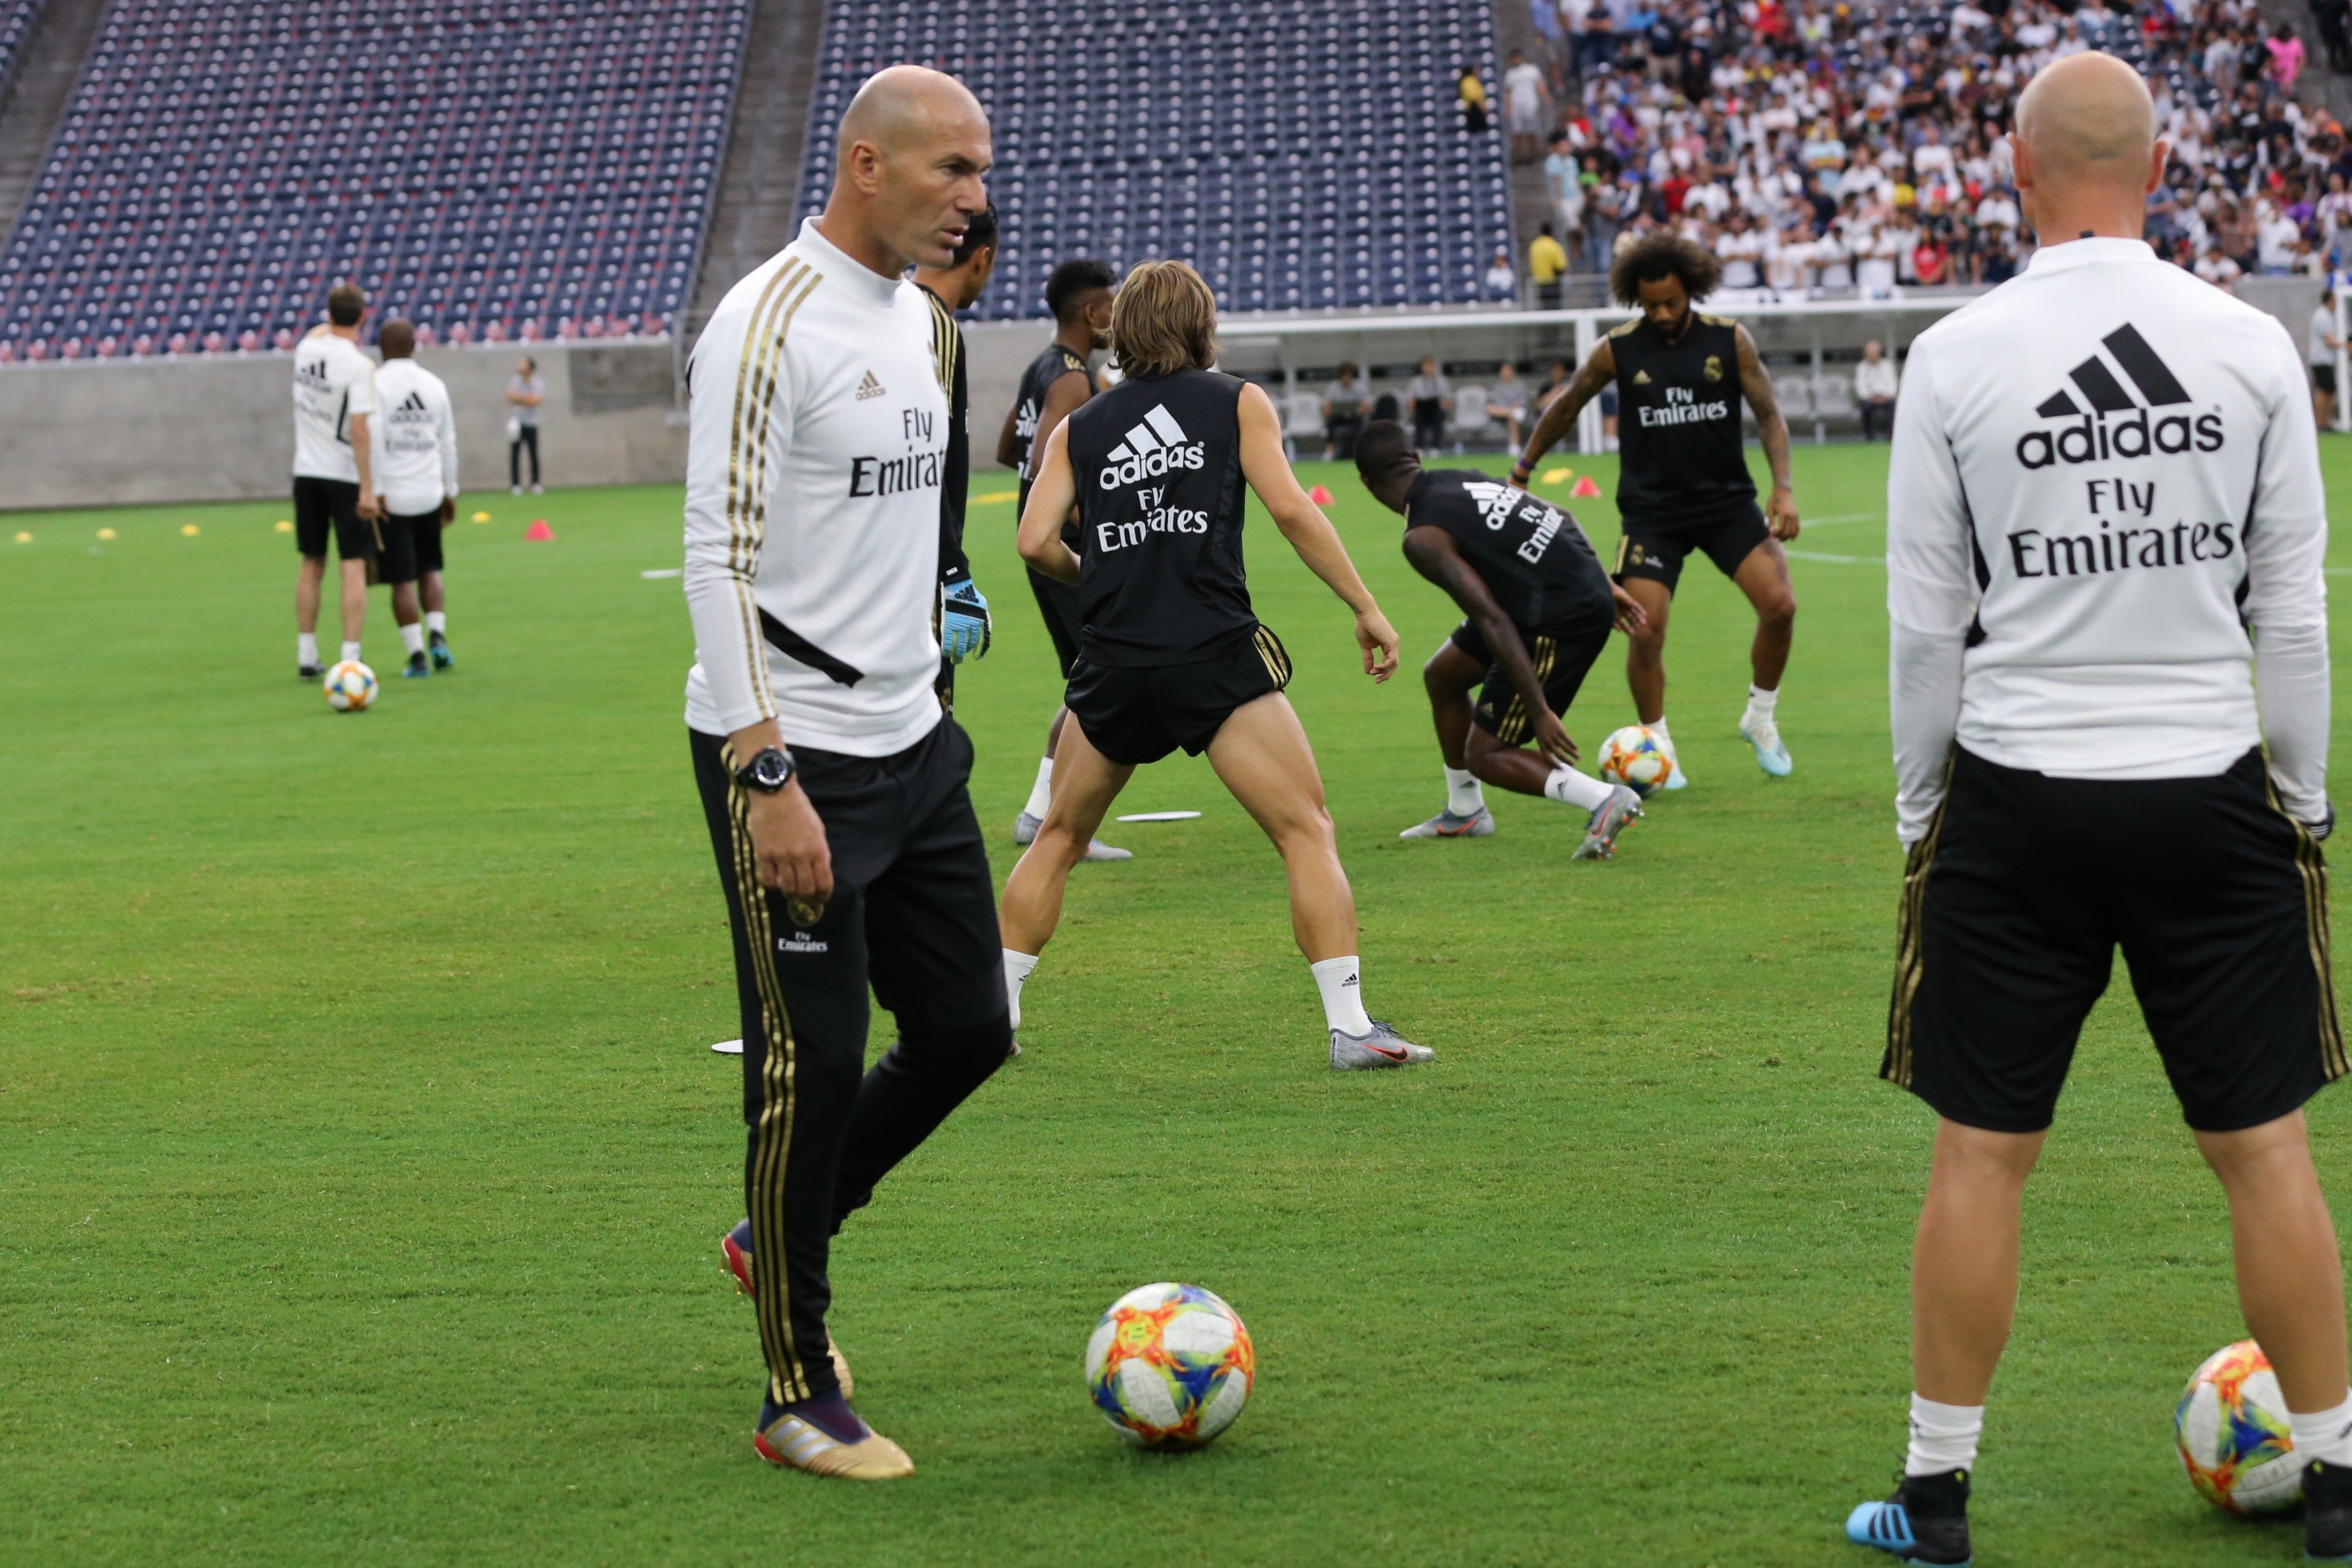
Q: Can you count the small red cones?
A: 3